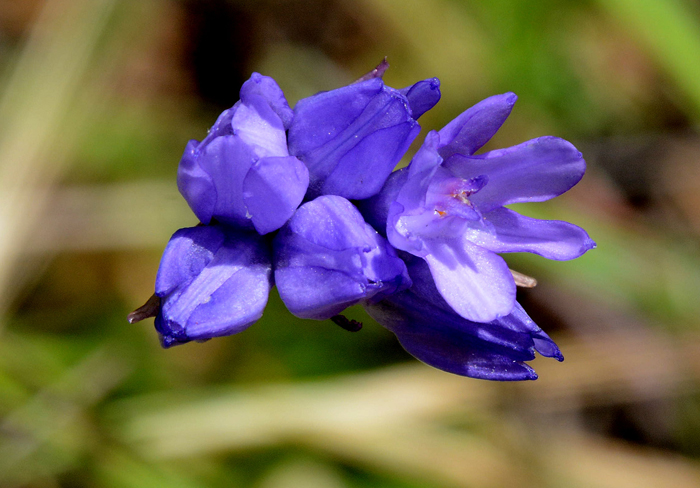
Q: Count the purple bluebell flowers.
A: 6